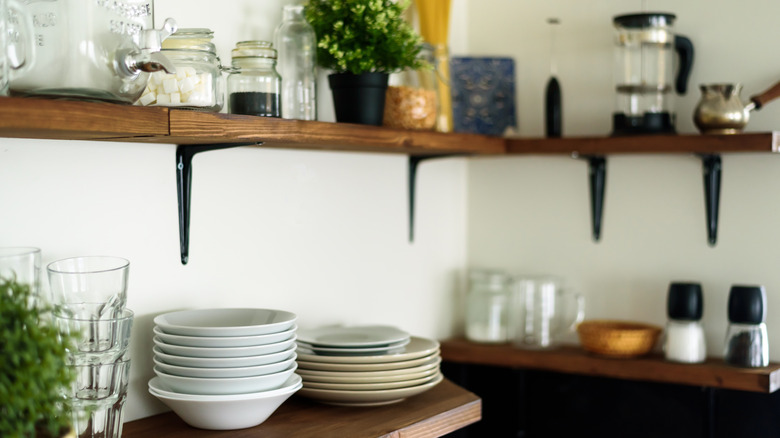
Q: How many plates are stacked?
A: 8